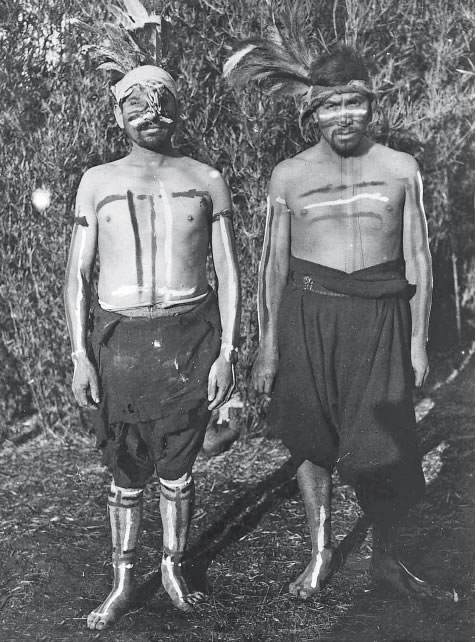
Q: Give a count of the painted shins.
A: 3